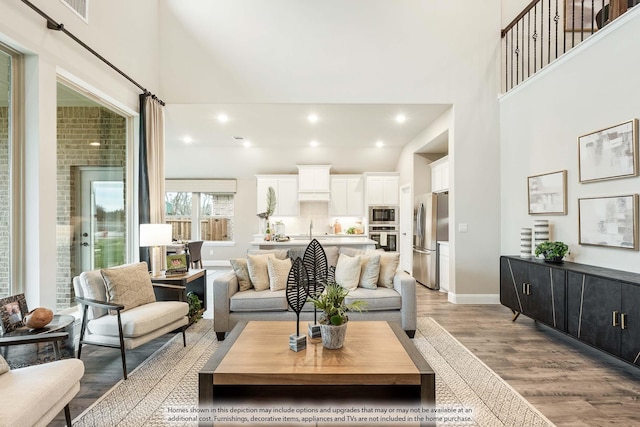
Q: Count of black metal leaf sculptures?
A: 3